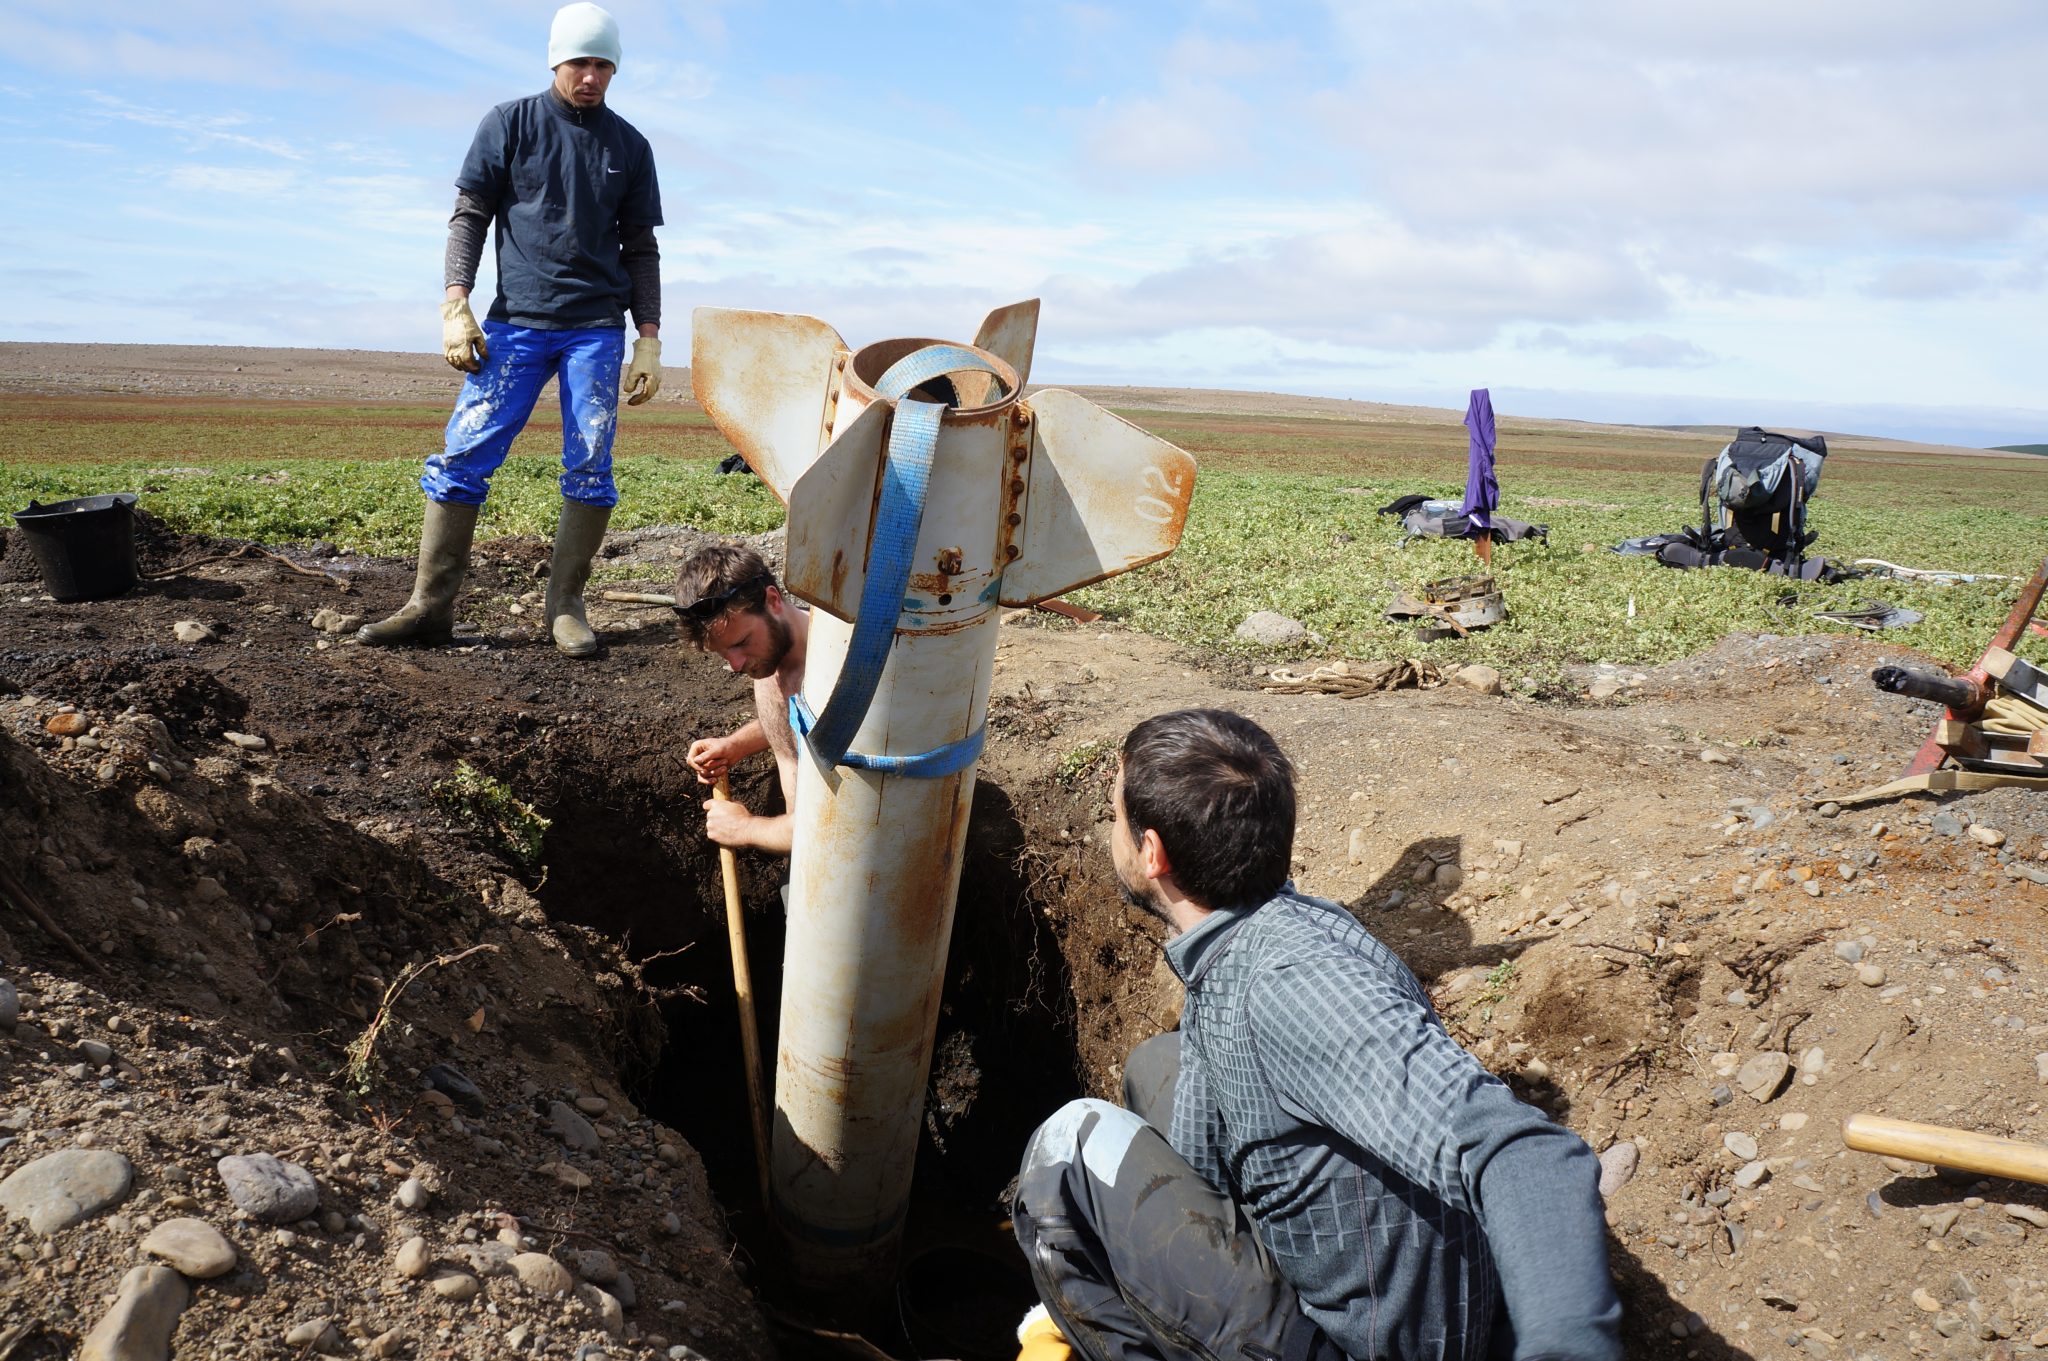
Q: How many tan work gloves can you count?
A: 2